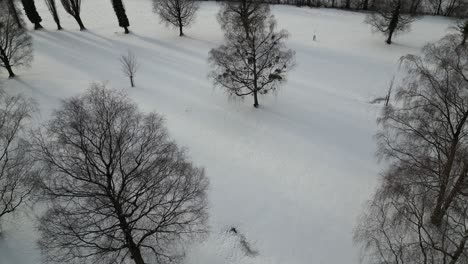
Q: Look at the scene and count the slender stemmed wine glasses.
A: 0